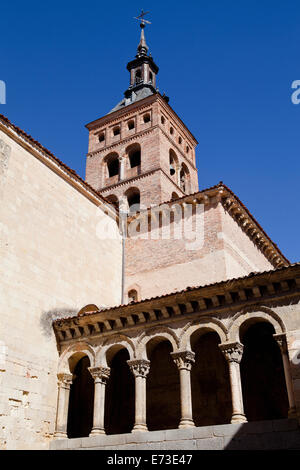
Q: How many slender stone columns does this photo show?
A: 6